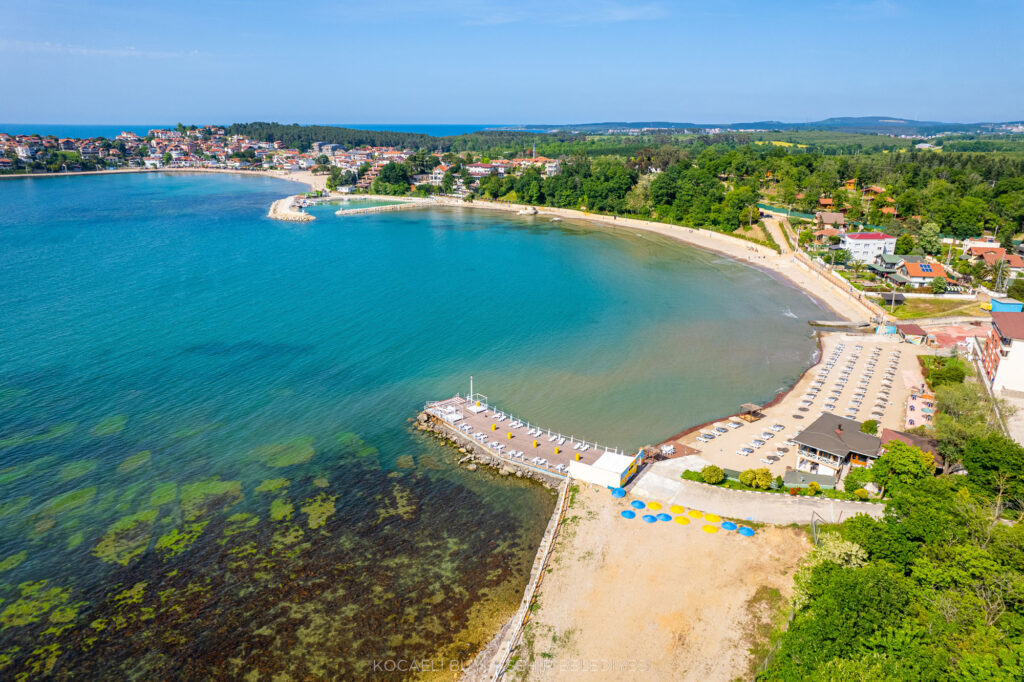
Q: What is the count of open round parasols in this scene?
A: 13